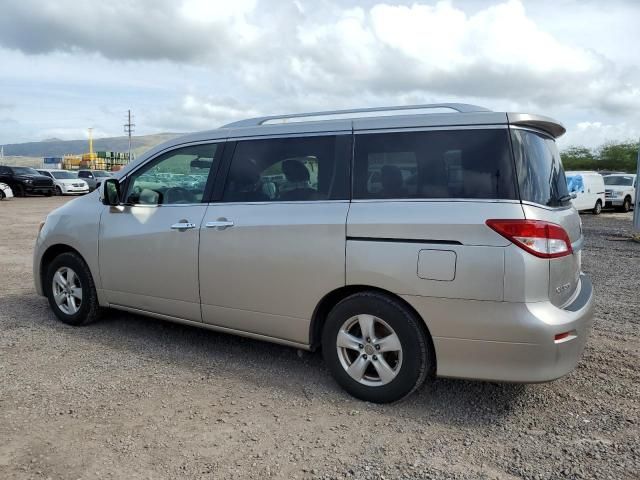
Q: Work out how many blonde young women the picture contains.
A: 0